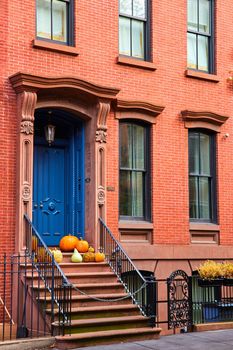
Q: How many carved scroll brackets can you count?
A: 2